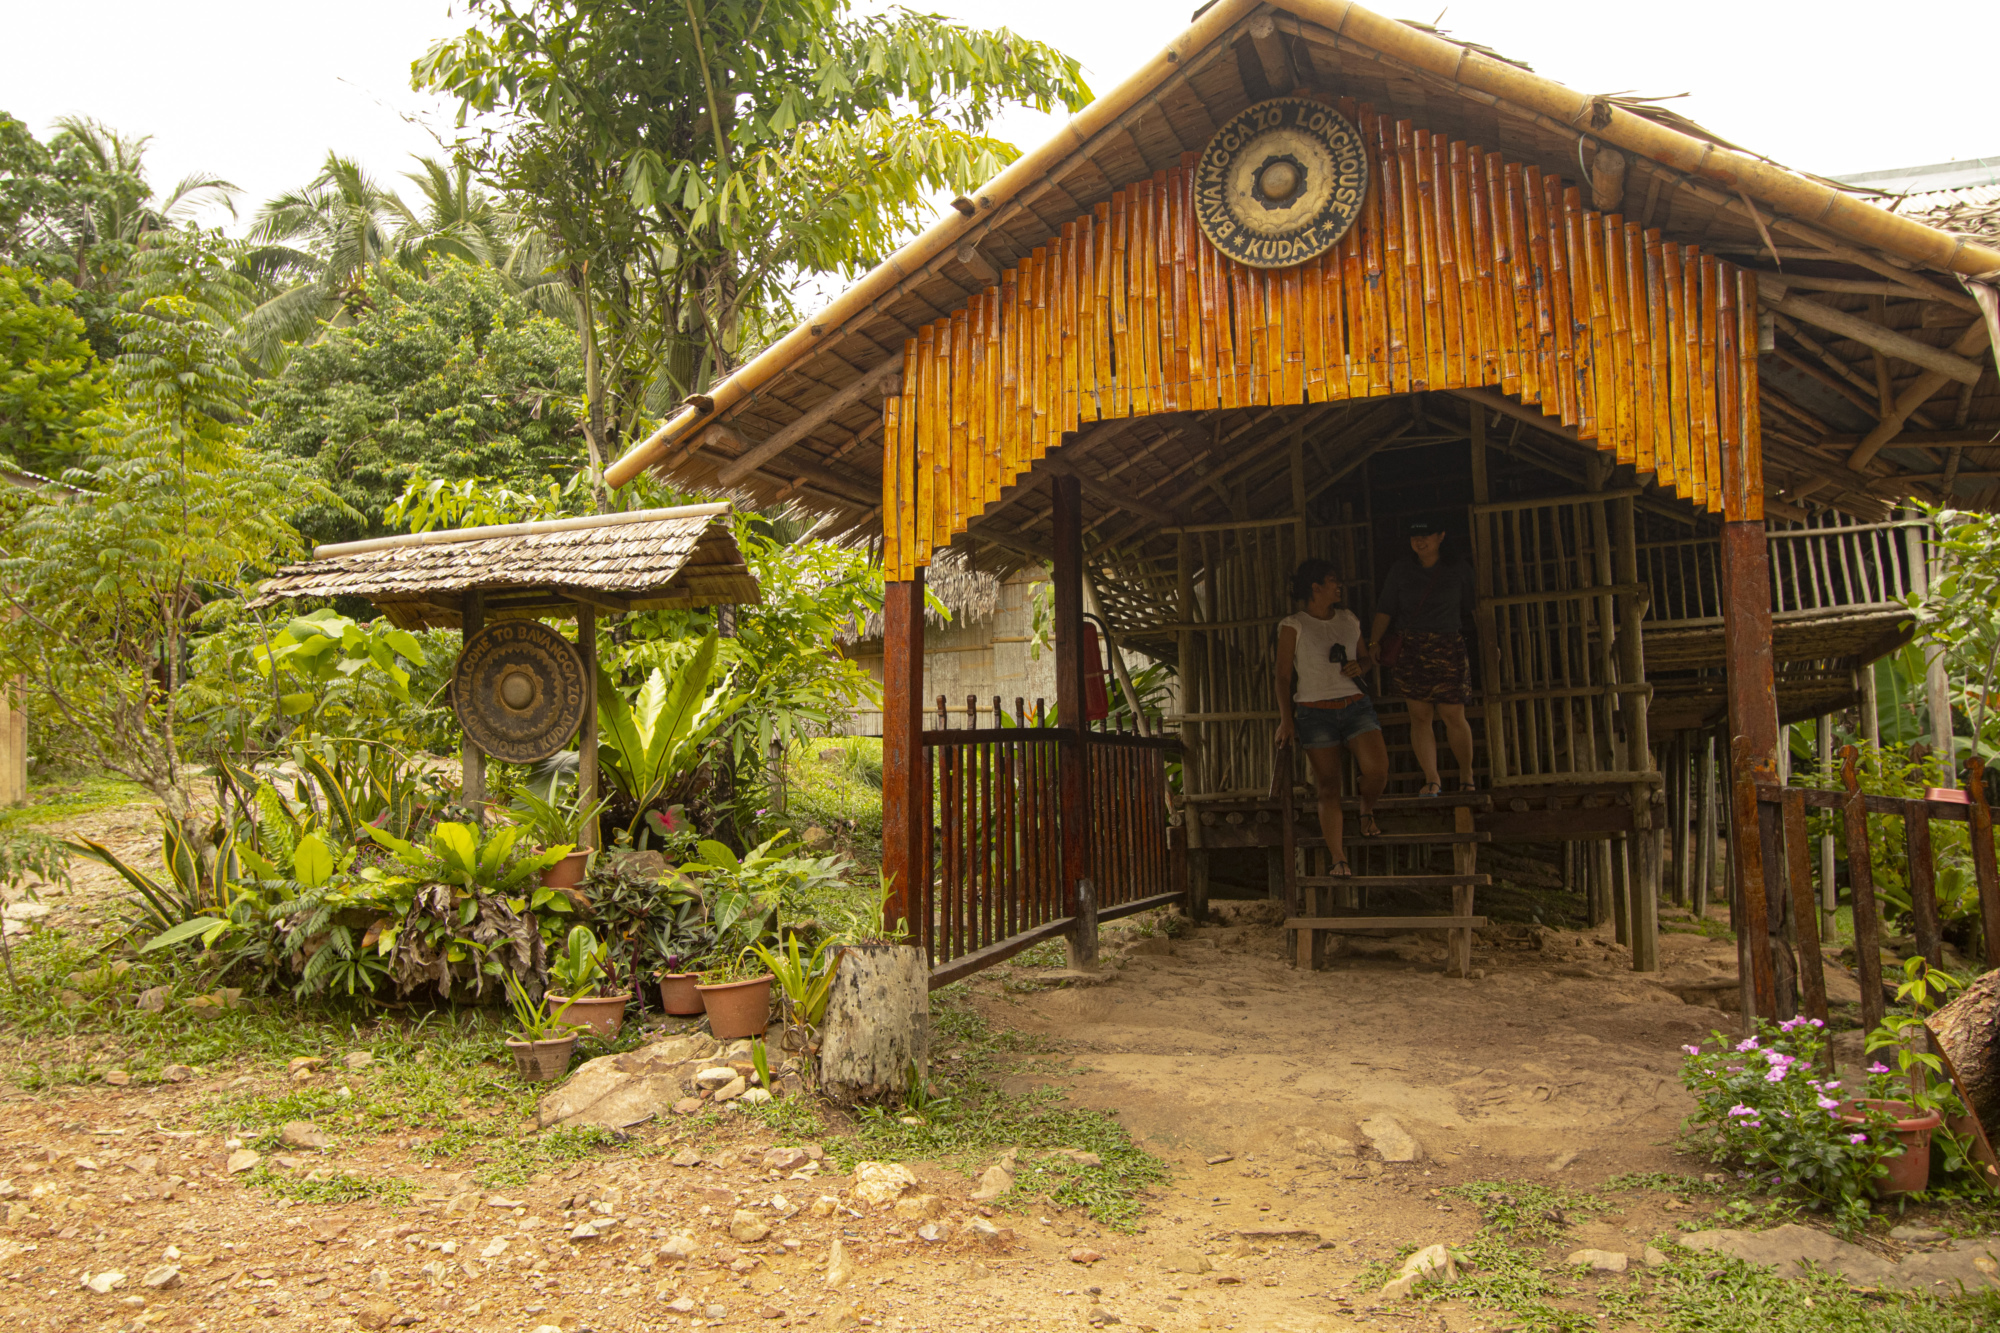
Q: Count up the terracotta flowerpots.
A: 6